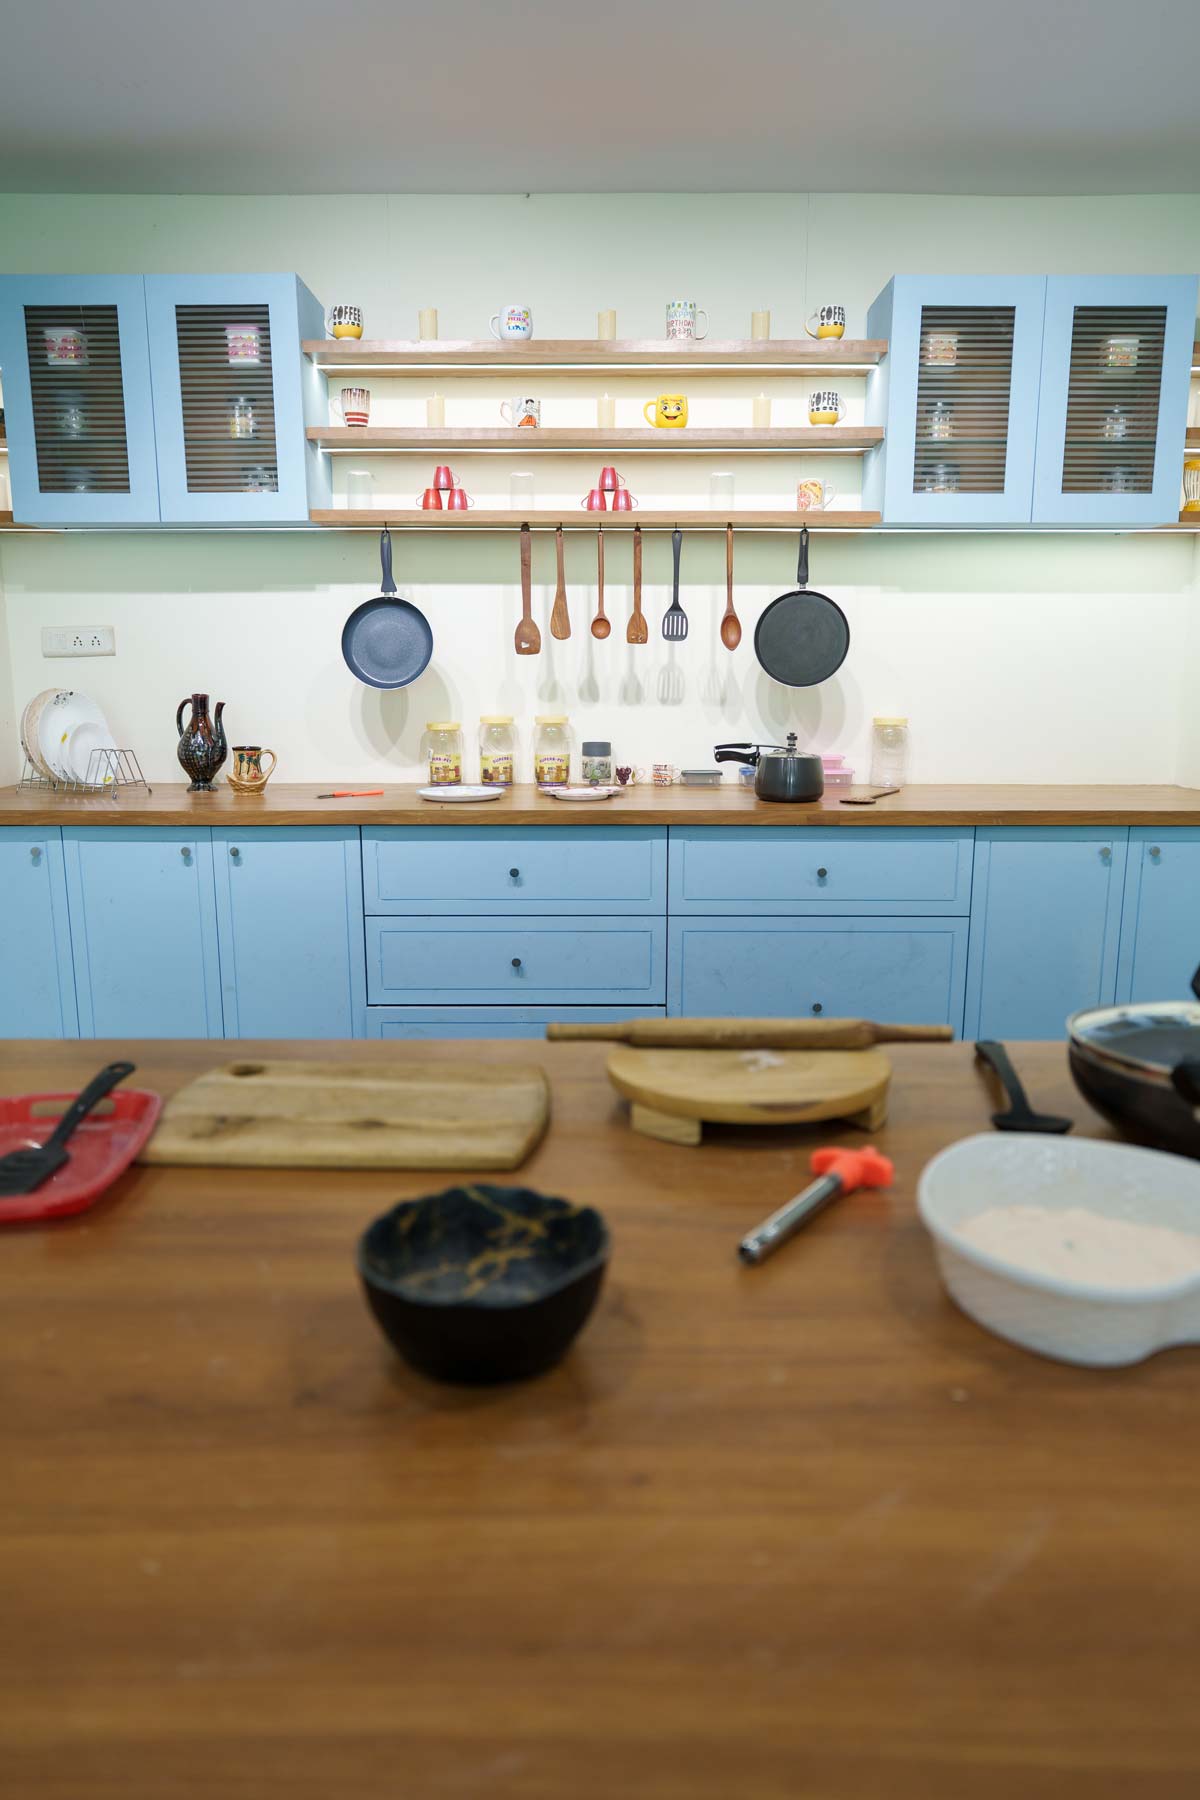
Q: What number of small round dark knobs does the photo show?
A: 9